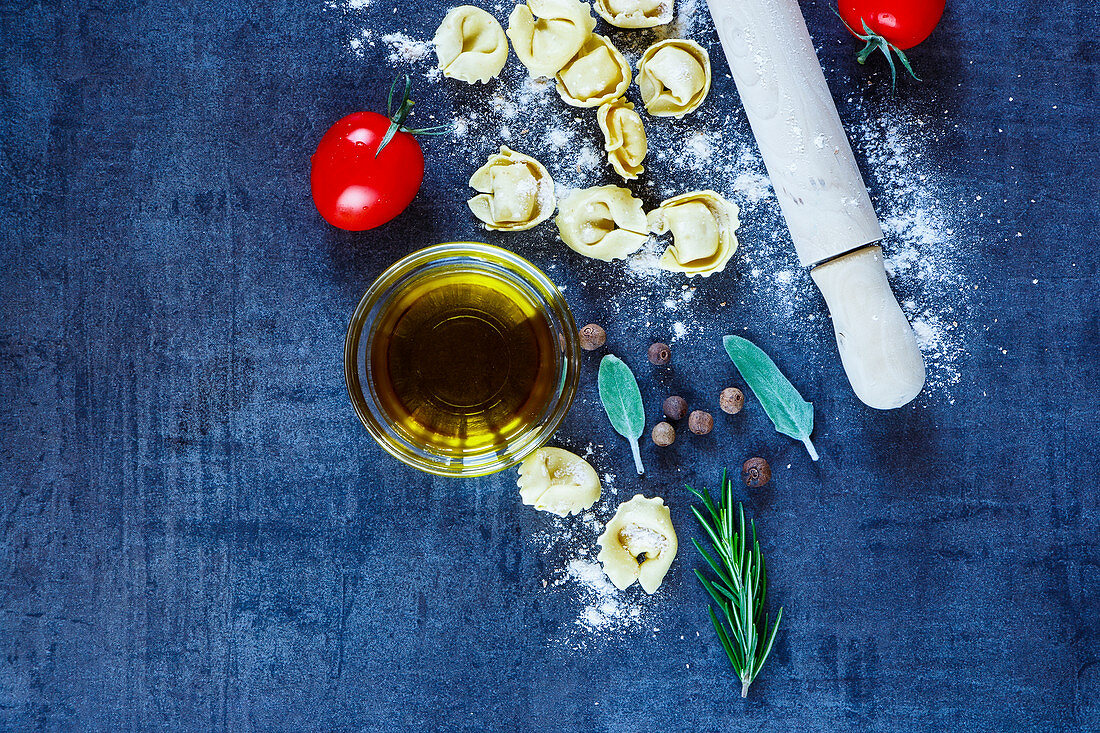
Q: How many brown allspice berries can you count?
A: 7